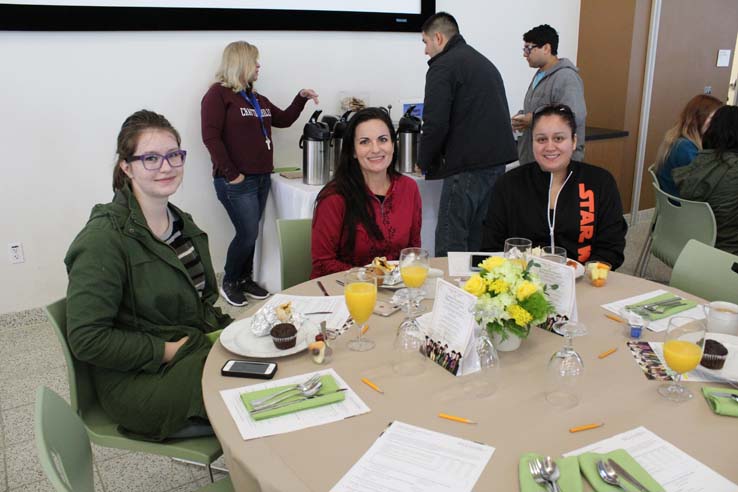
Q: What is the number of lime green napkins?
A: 5